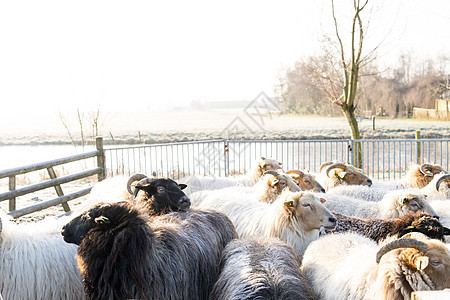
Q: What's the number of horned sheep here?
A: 7